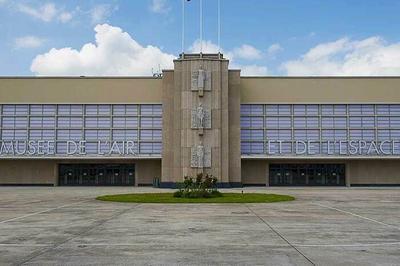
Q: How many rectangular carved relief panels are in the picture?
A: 3